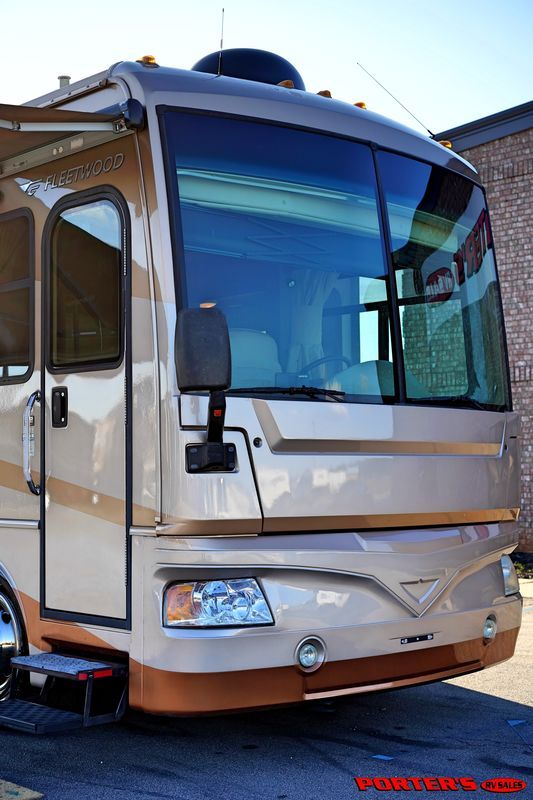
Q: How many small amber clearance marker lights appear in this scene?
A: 5